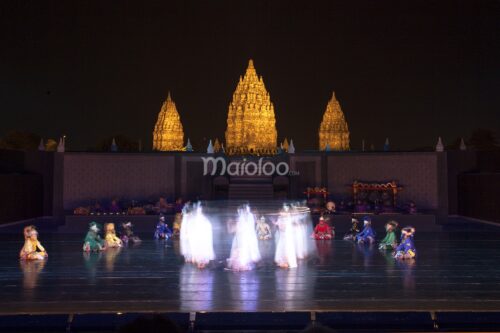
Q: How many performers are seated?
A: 12